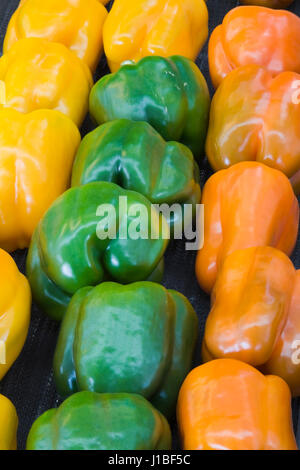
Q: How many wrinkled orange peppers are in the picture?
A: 0